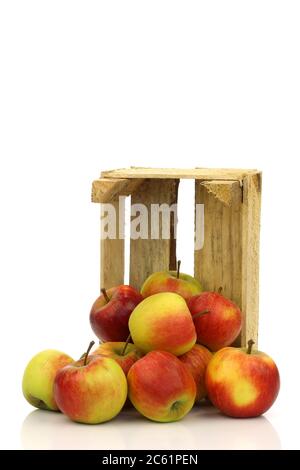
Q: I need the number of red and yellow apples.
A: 10